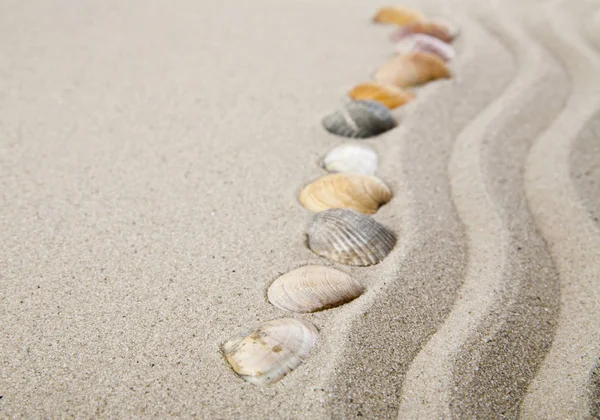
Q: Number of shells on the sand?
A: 11